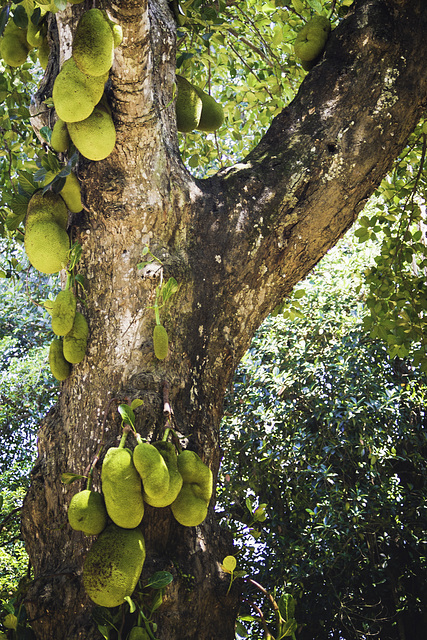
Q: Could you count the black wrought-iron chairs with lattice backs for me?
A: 0